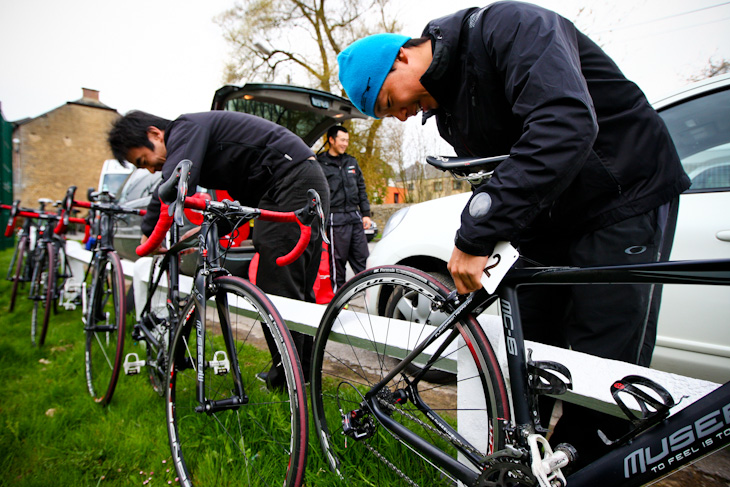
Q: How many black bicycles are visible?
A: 5